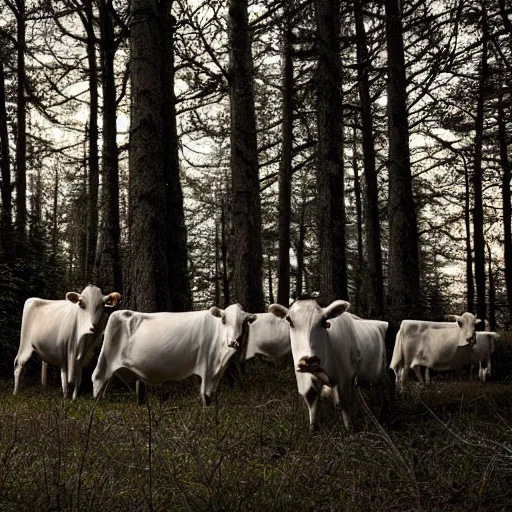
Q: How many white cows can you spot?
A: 6